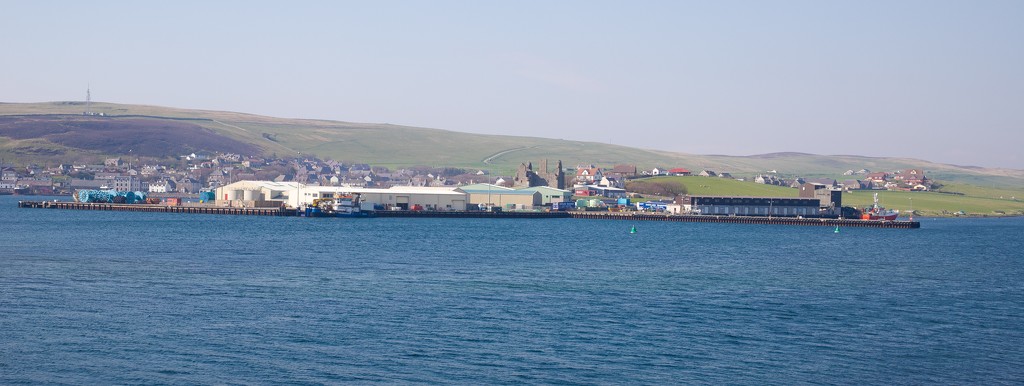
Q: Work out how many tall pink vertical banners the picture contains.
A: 0